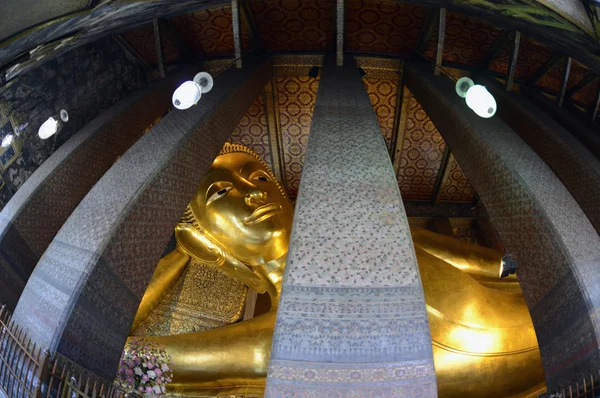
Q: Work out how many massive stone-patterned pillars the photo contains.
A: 5